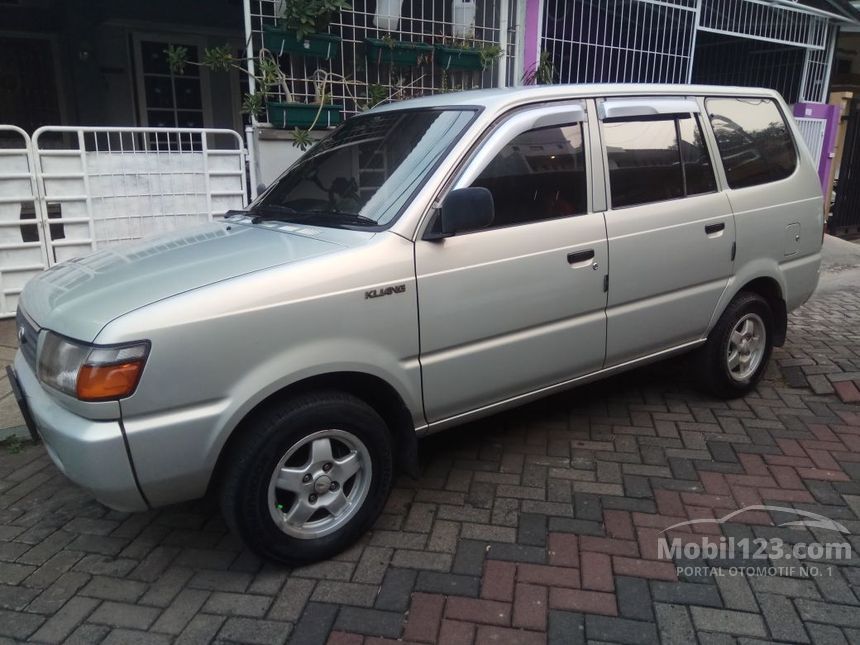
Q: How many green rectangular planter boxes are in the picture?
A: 4